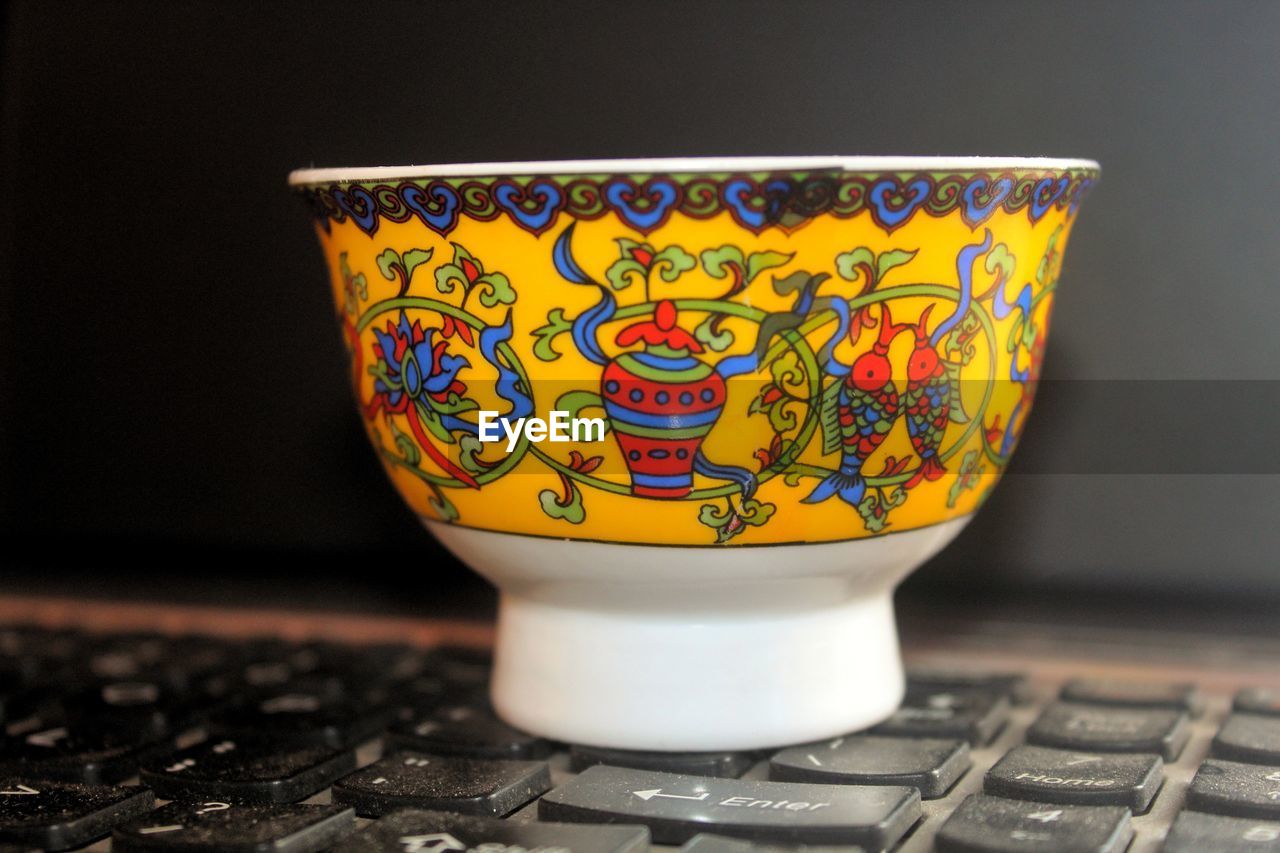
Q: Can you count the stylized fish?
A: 2